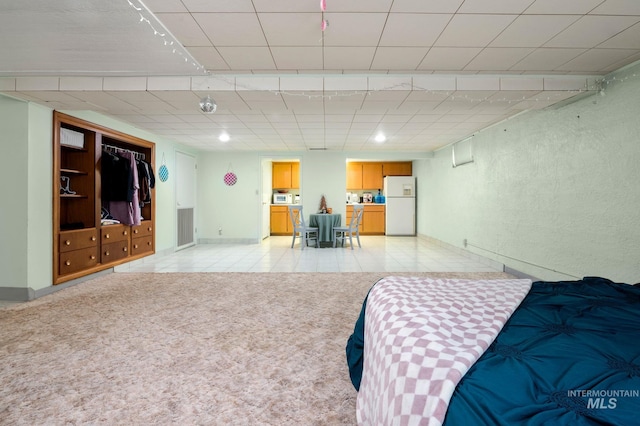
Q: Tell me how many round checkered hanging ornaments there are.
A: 2